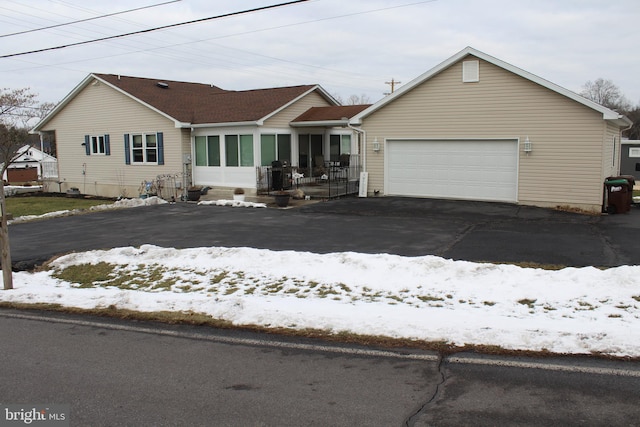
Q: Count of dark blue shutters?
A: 4